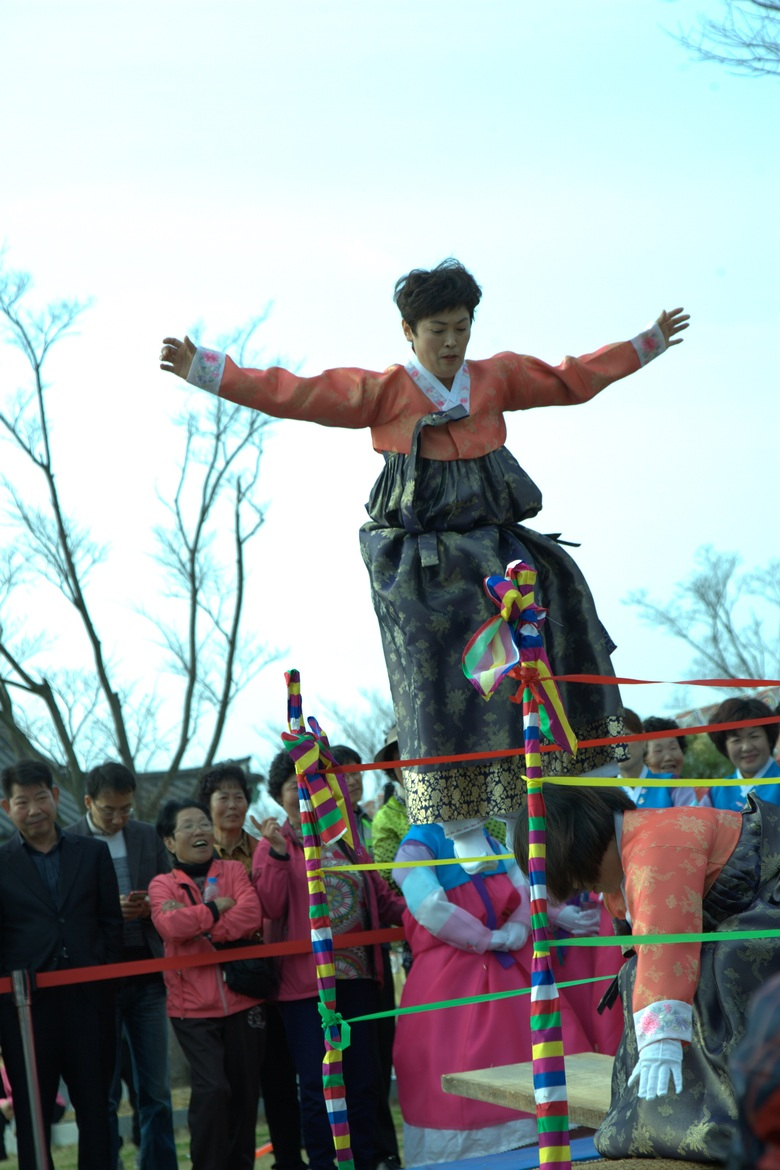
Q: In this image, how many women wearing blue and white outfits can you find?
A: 2